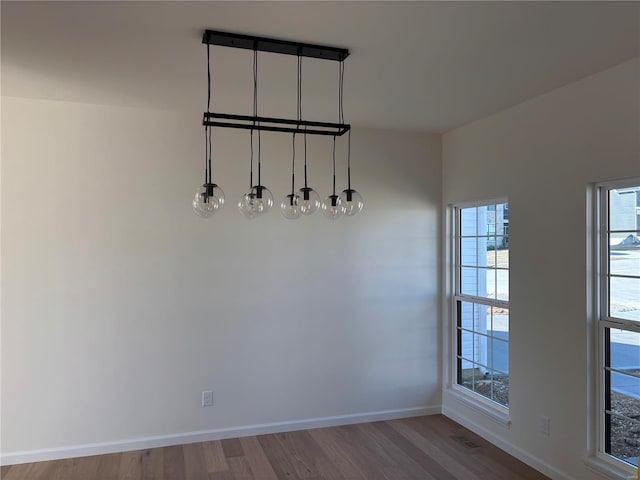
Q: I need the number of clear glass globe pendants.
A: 8